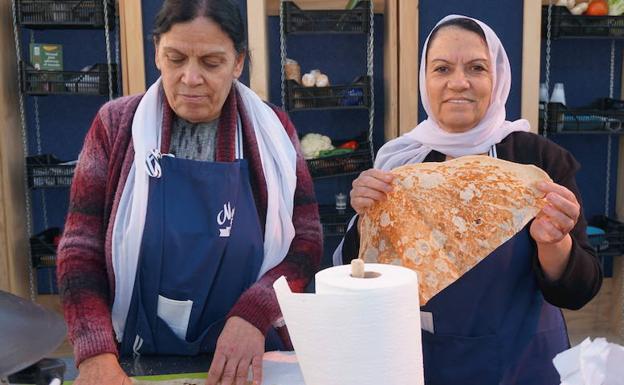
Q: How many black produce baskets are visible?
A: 11